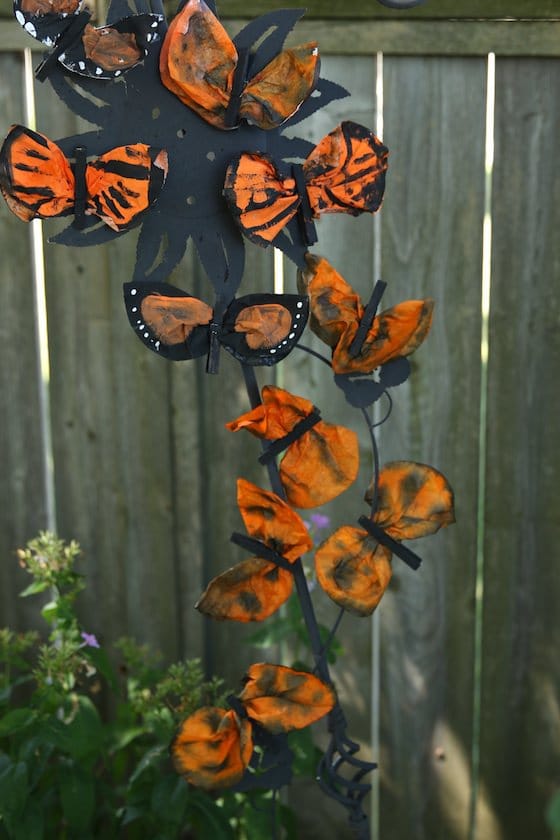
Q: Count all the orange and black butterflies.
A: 10